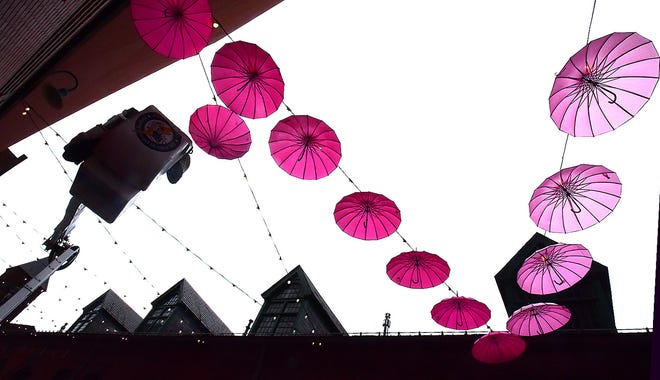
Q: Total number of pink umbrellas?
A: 12